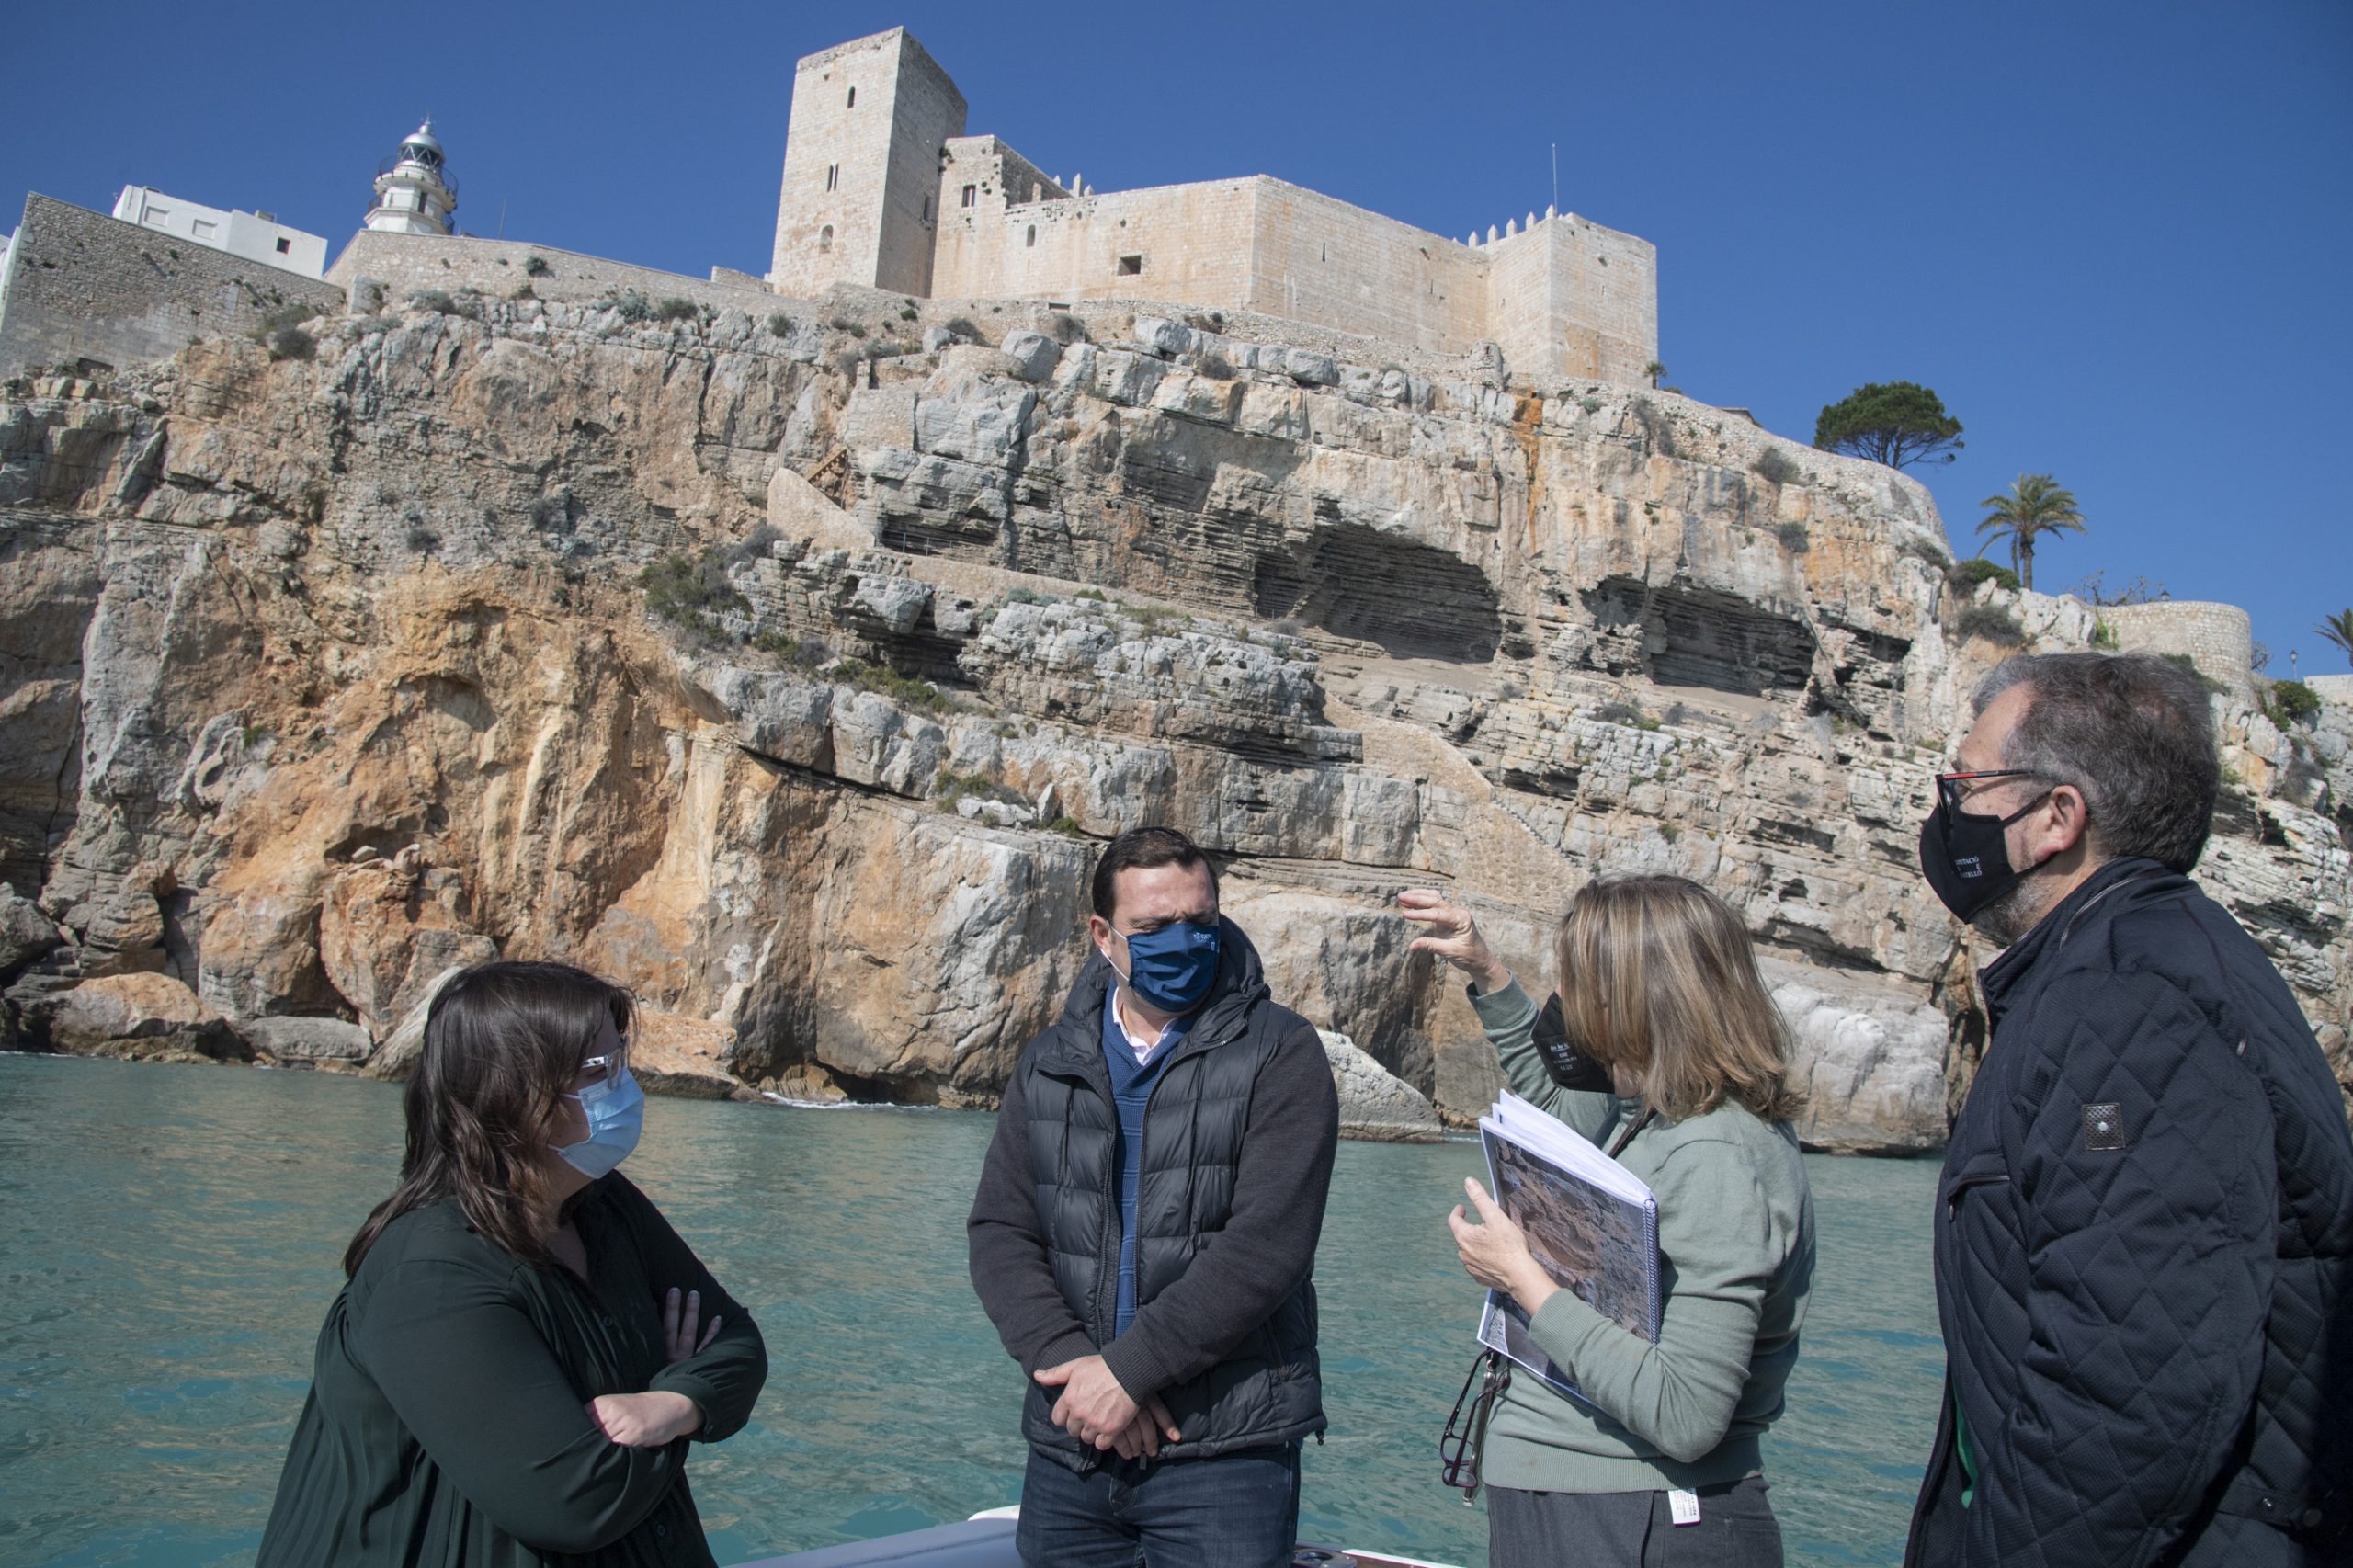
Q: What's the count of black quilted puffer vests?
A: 1